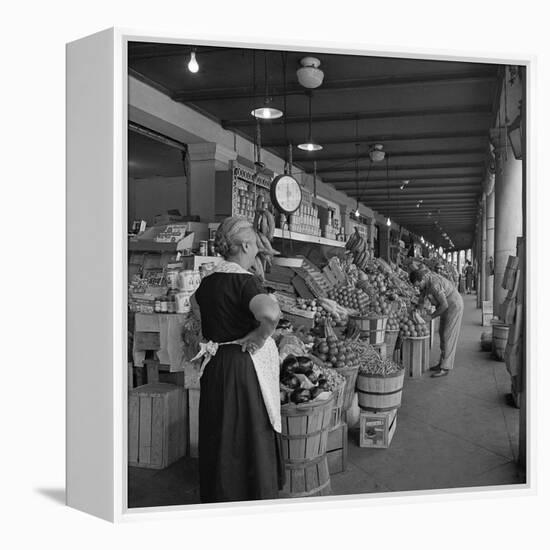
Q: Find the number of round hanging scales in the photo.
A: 1